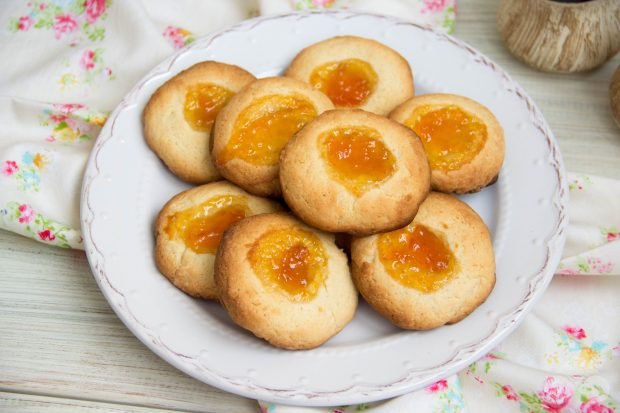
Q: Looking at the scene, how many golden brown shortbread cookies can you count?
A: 8